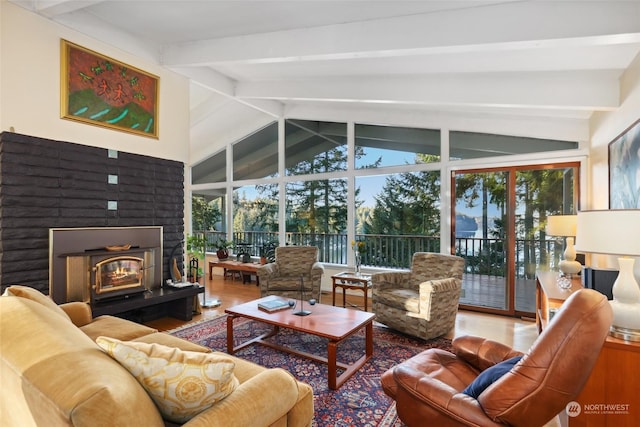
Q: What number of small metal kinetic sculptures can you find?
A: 1